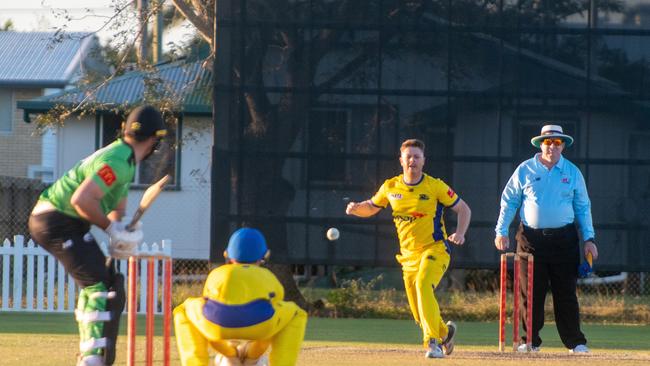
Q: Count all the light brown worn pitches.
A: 1